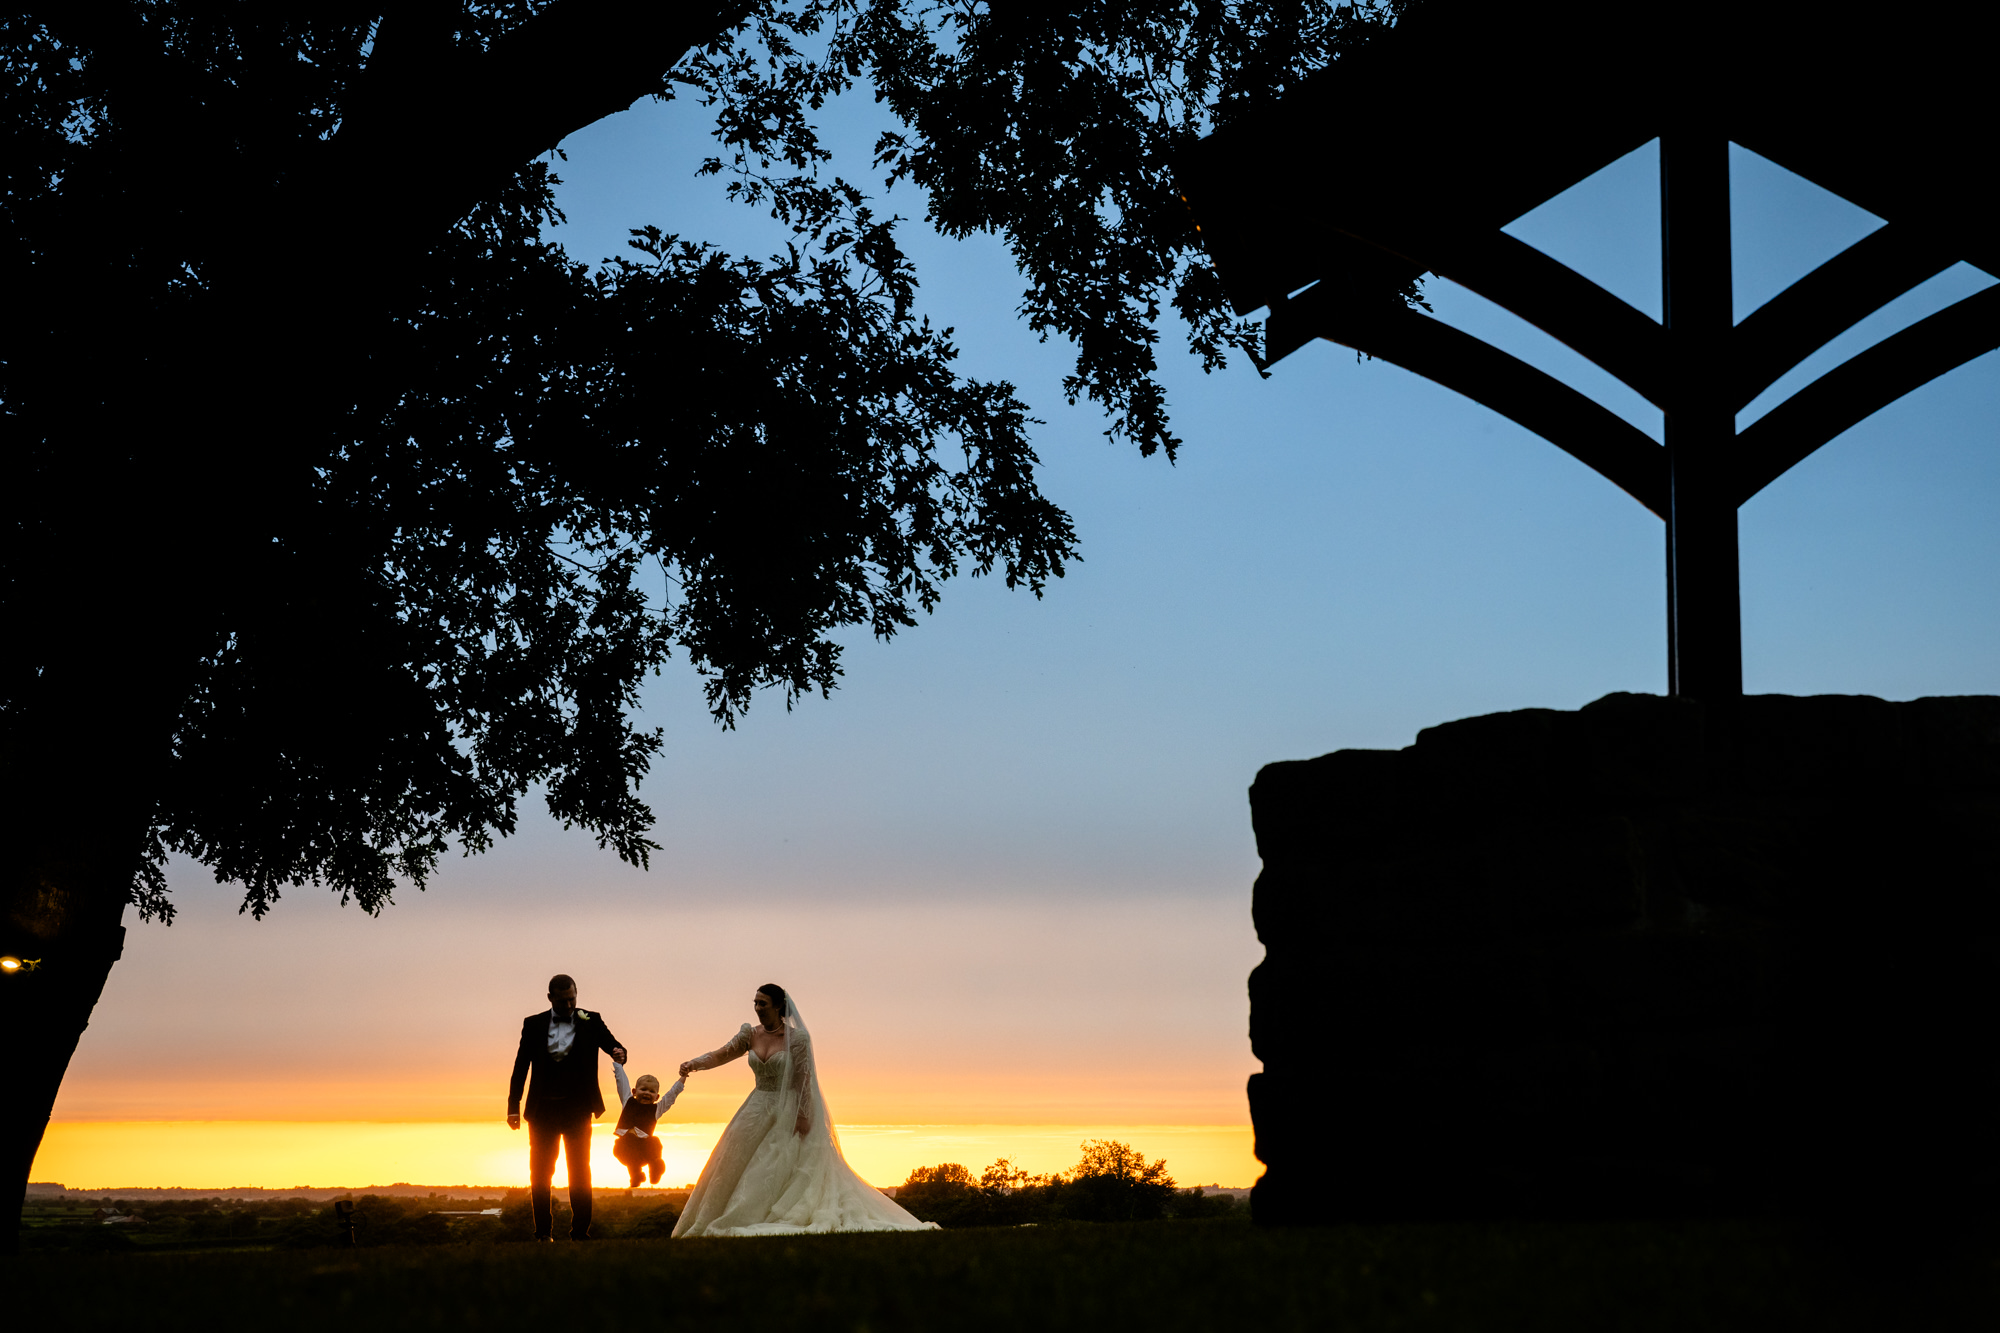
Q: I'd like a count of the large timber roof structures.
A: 1